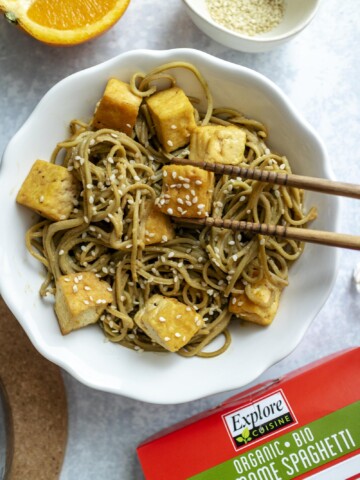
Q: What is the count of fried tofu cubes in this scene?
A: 9